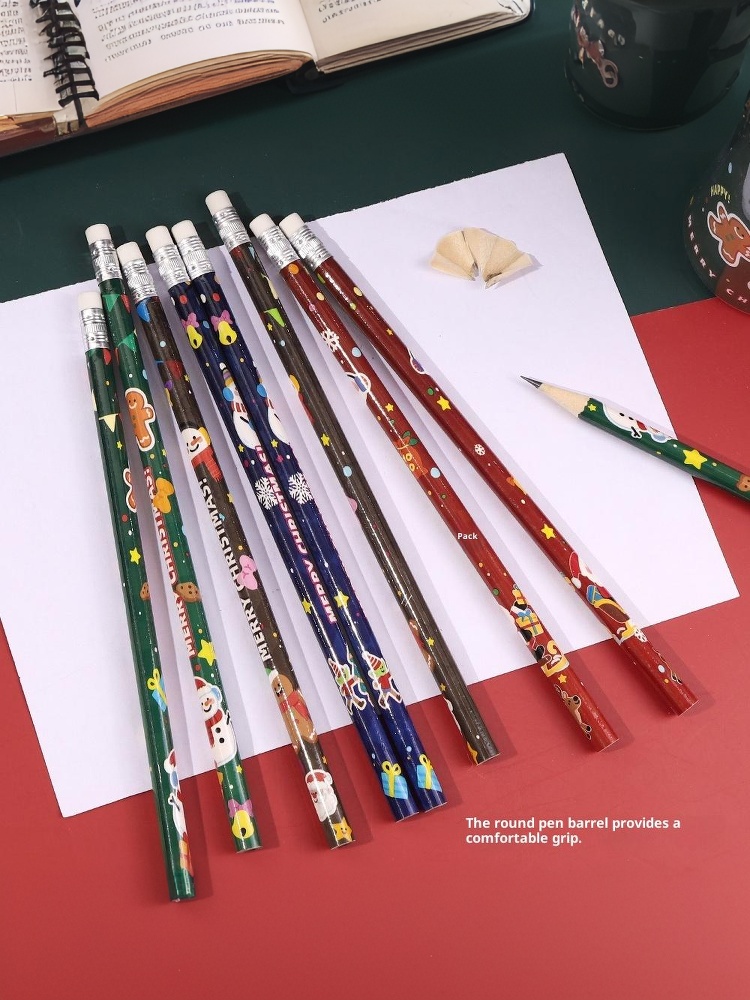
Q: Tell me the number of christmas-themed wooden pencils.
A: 9